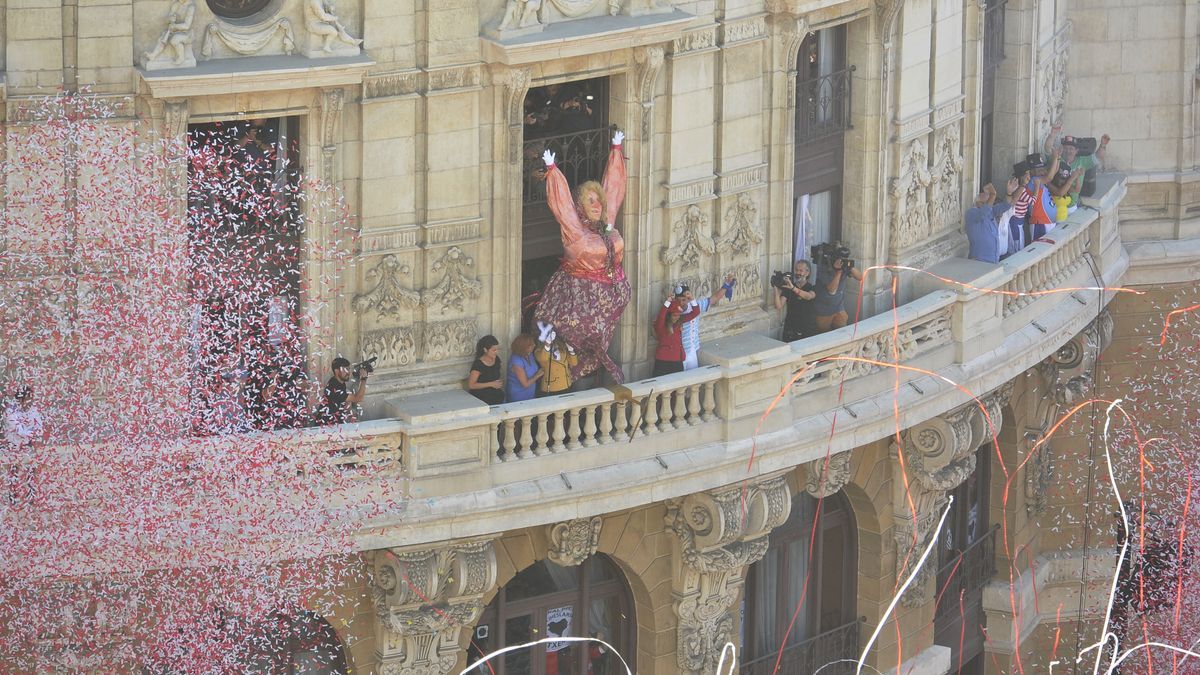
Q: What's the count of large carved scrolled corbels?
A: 4